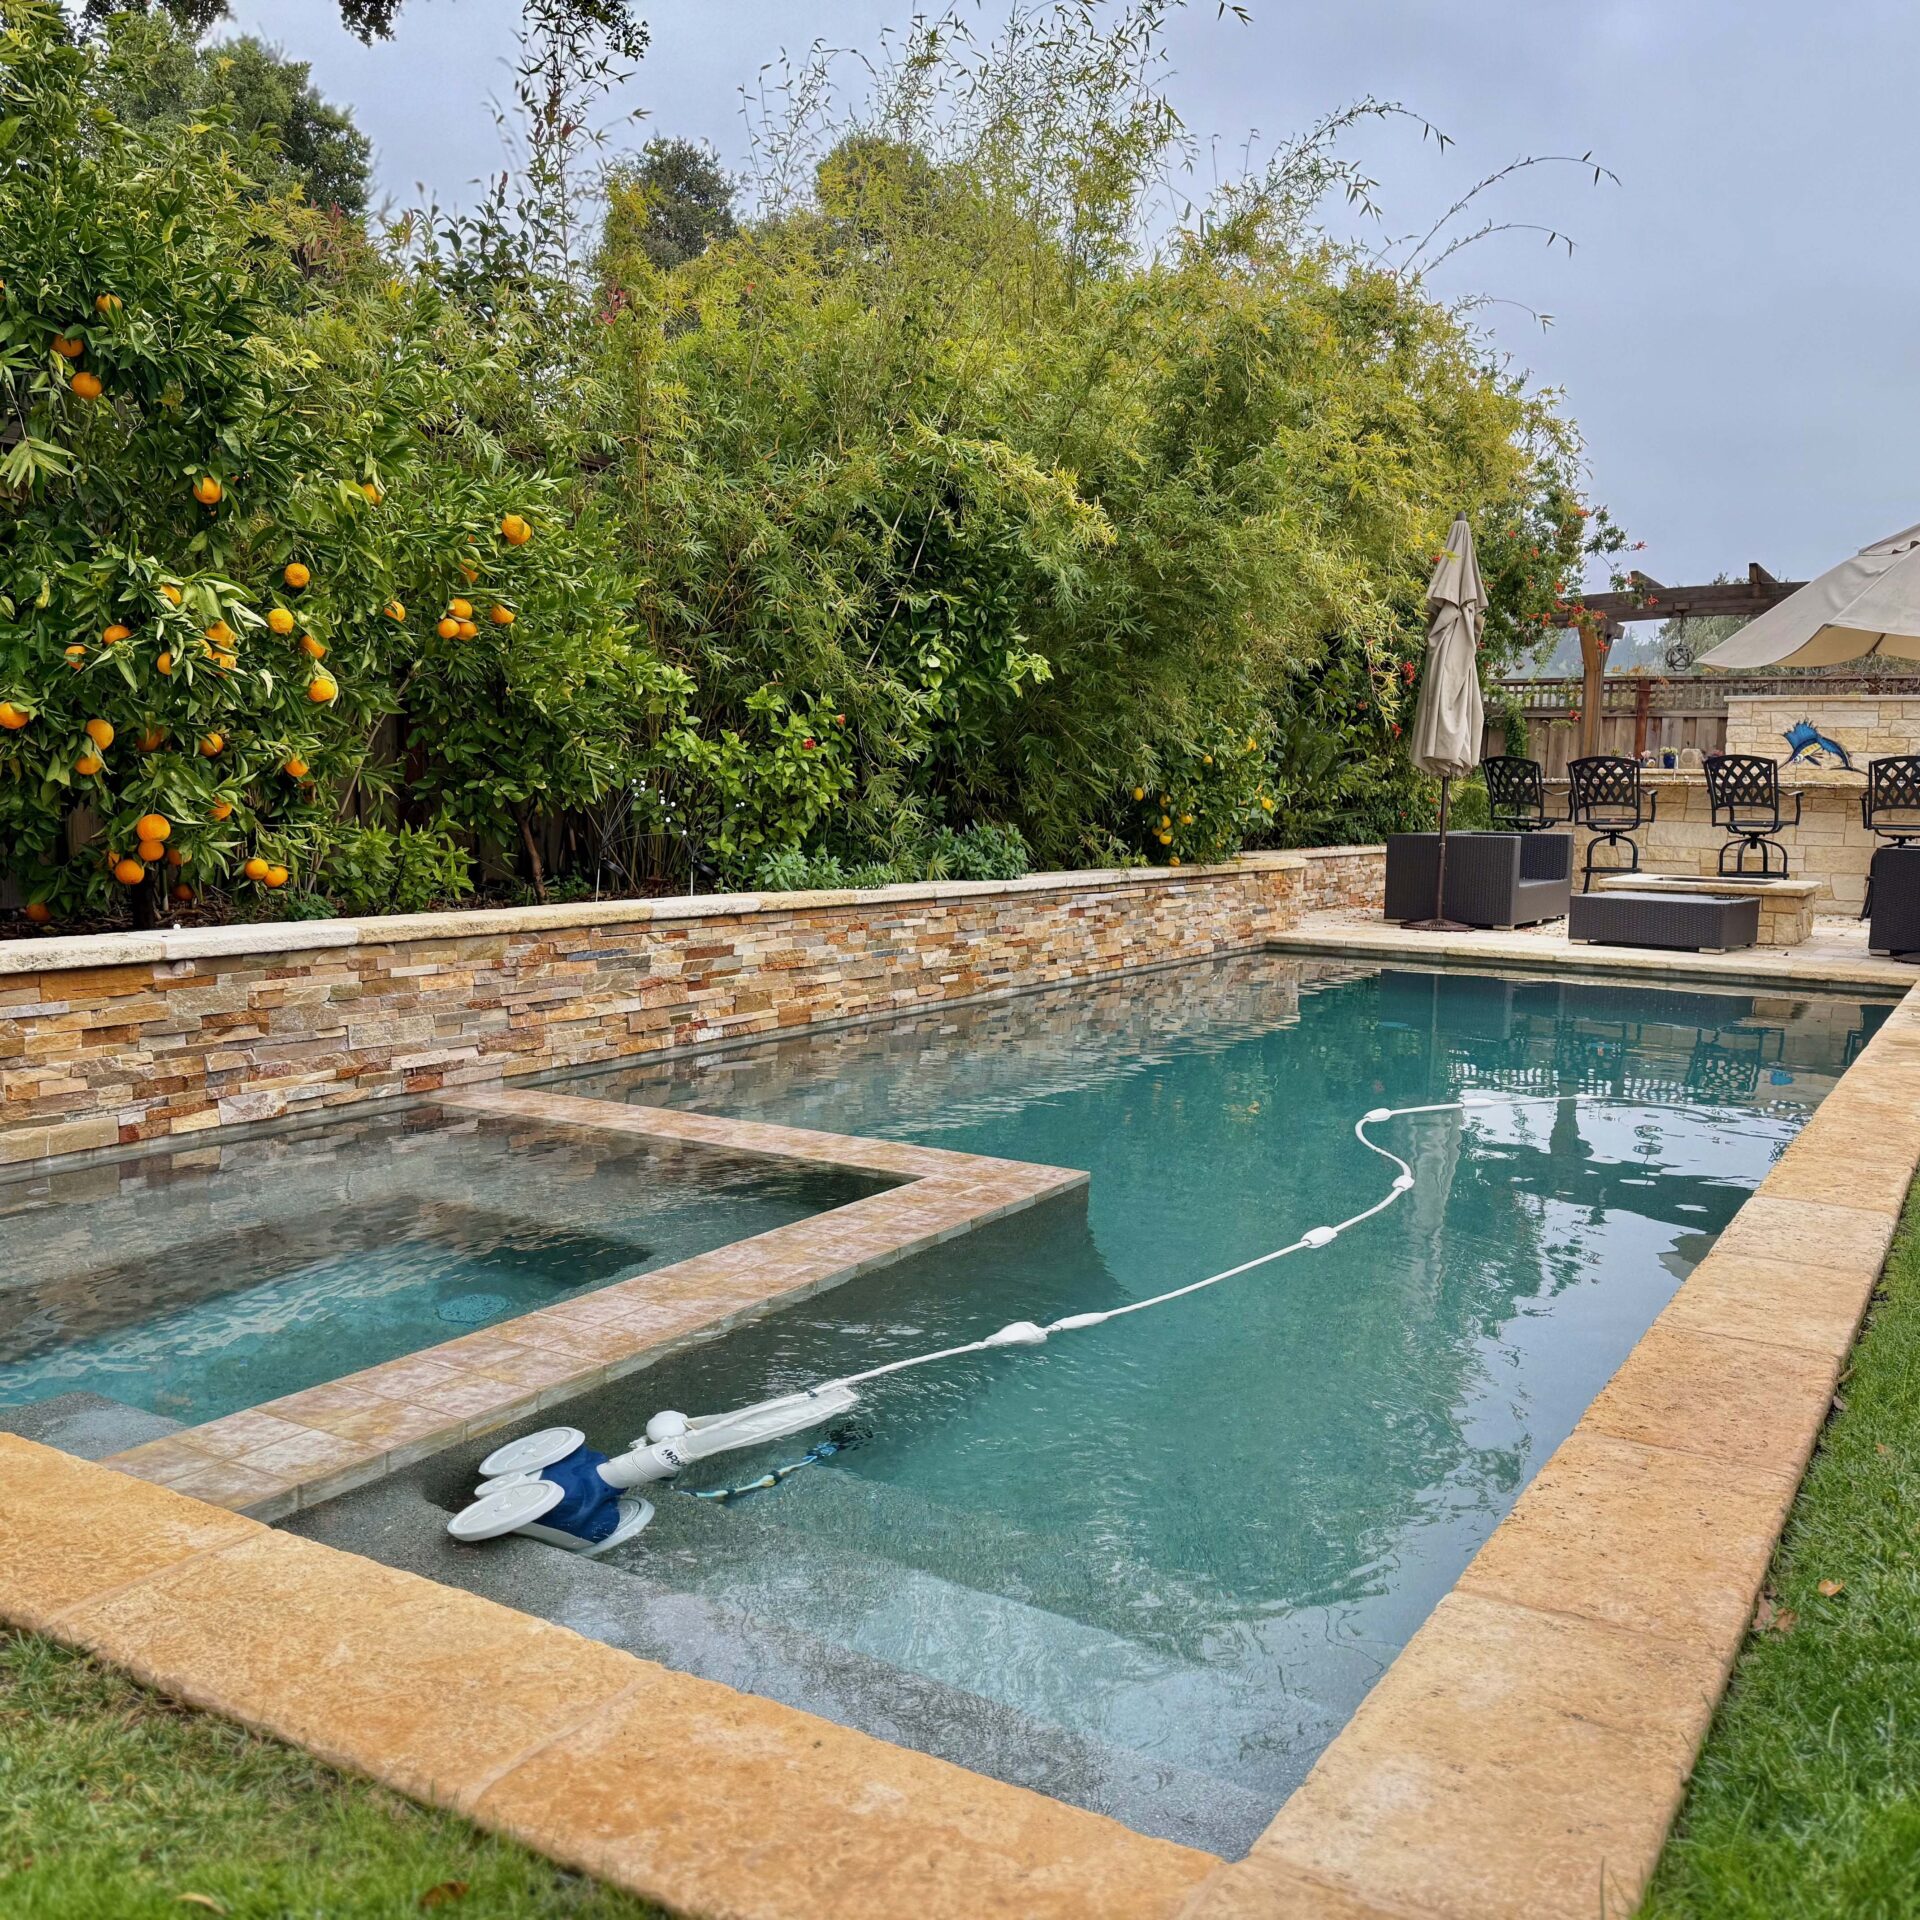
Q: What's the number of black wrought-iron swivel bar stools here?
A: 4